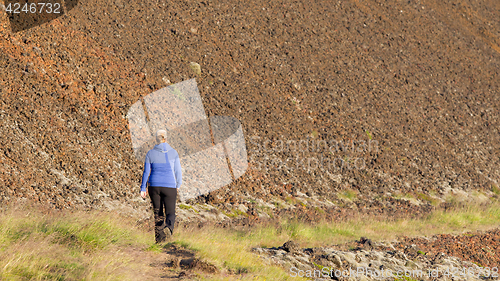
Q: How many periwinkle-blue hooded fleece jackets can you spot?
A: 1